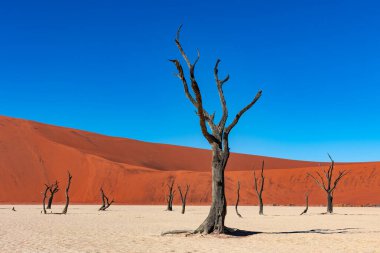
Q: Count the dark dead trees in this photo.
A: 11